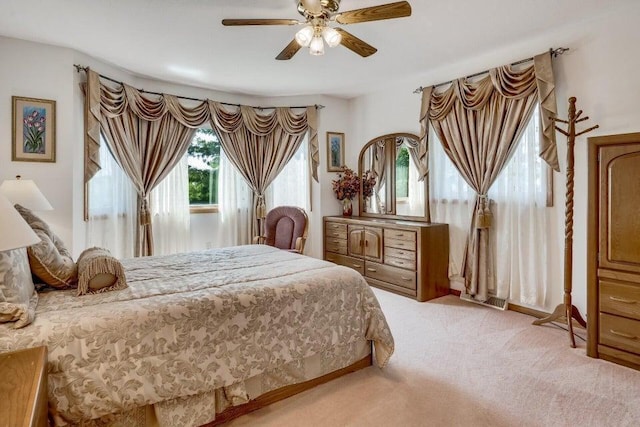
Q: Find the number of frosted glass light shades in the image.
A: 3